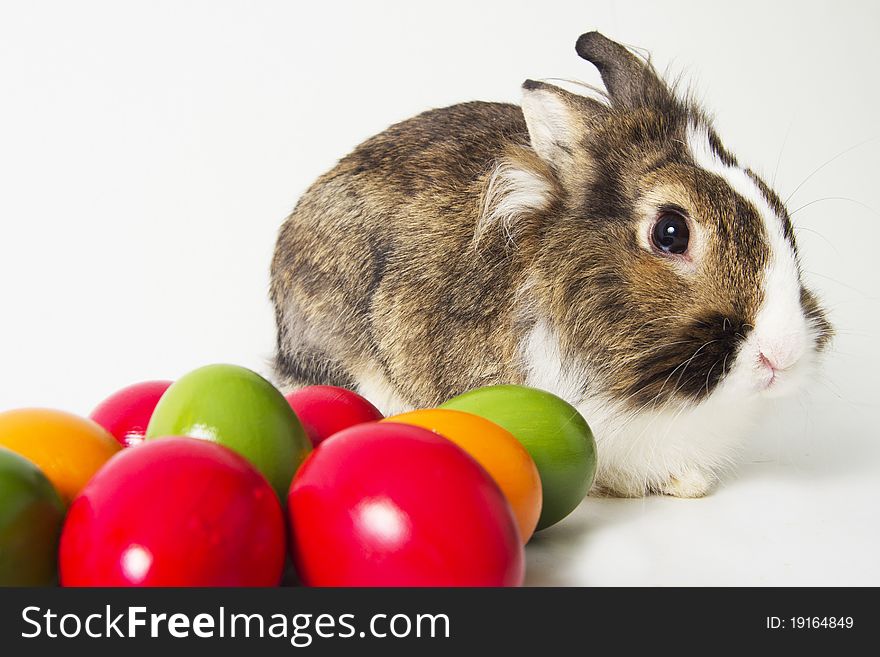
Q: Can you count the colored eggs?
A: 9